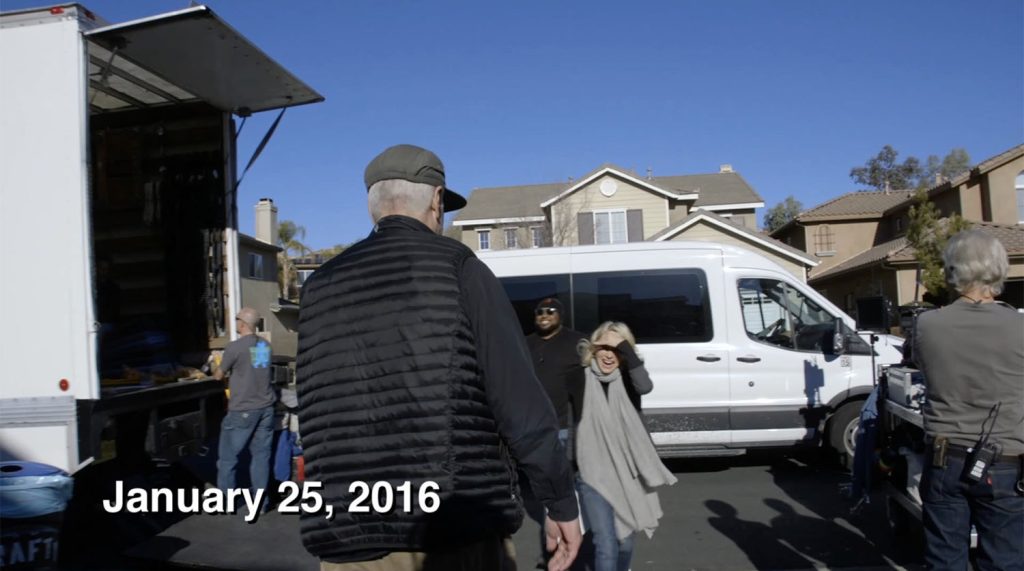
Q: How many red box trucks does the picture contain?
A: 0